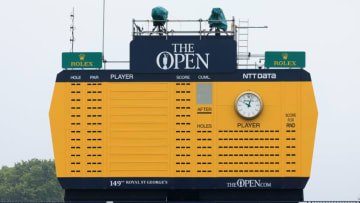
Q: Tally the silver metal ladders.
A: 1